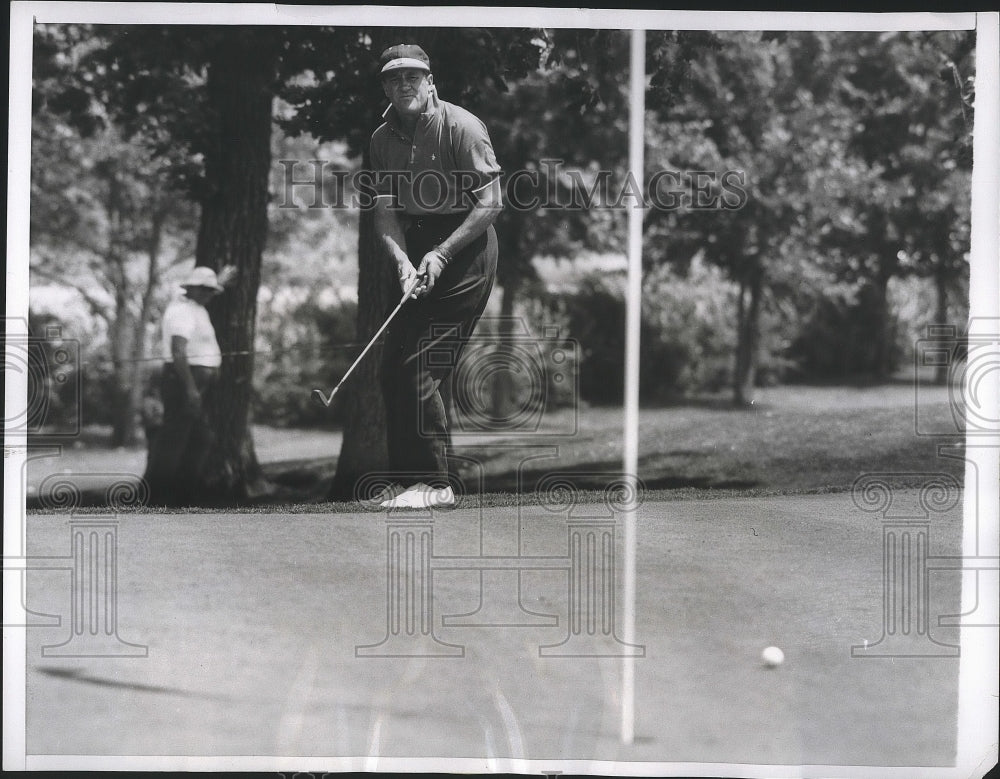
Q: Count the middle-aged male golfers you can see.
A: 1